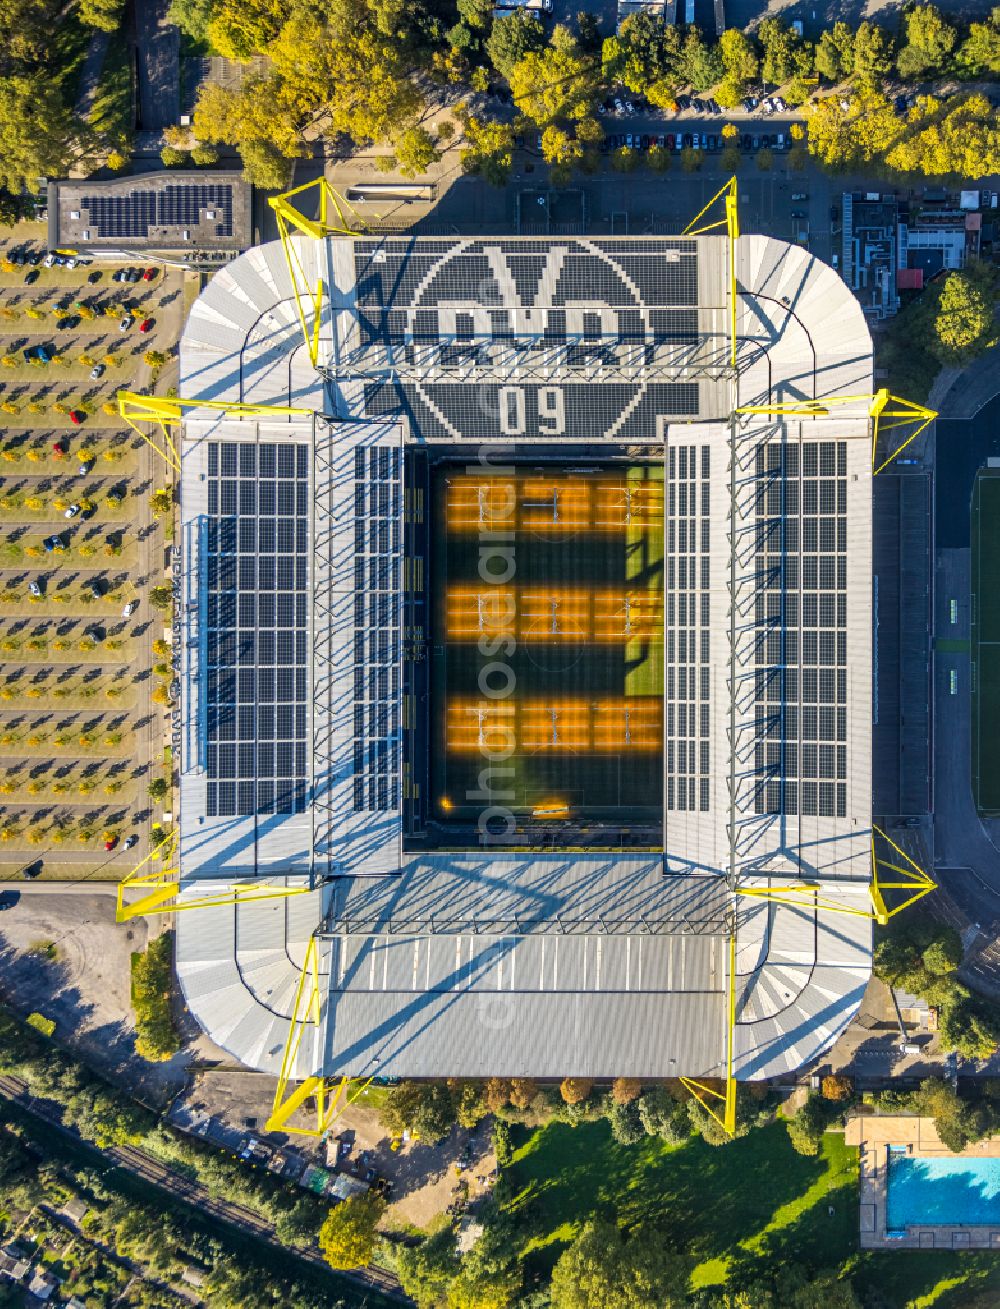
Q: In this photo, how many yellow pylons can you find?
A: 8